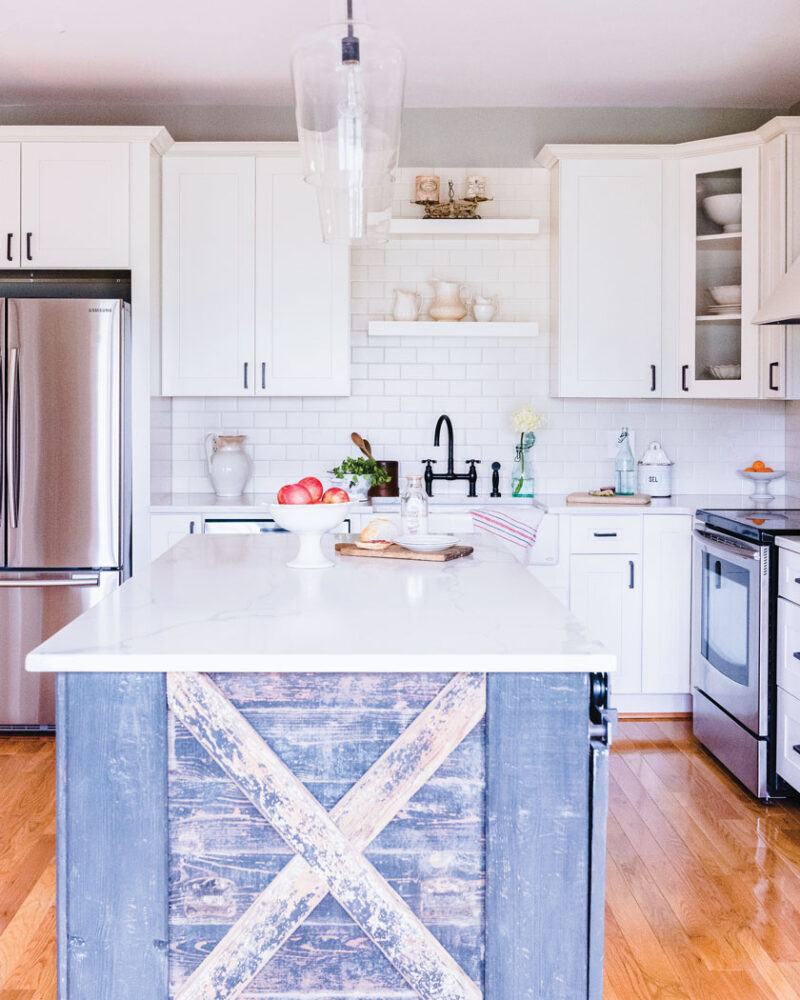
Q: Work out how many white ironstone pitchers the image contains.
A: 4